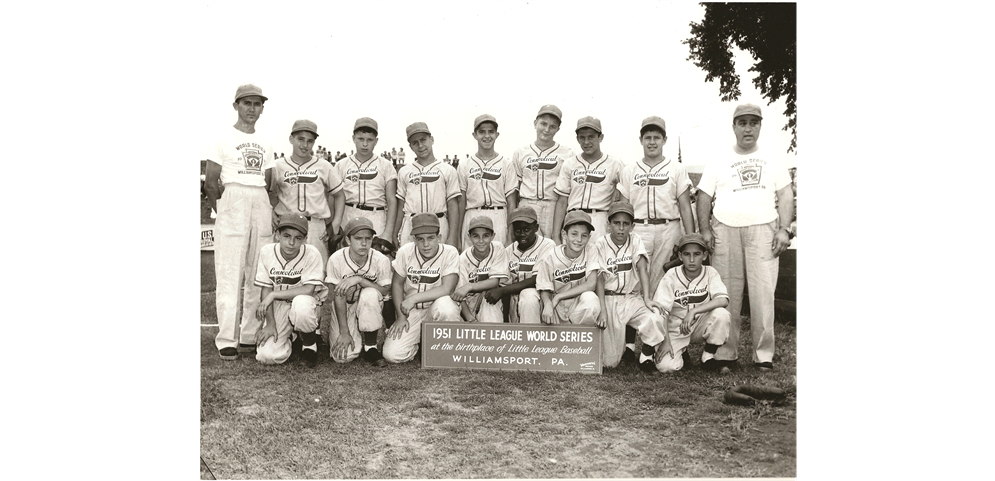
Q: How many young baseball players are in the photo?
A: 15